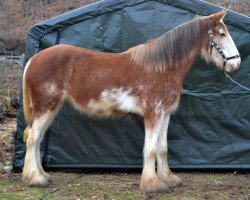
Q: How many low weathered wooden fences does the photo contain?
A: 1